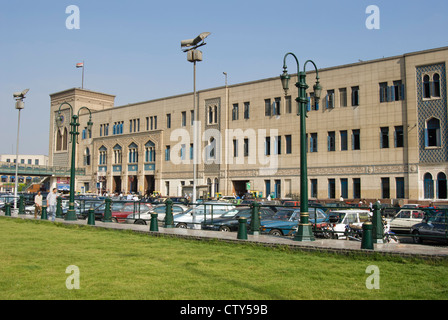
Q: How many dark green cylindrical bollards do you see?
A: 6